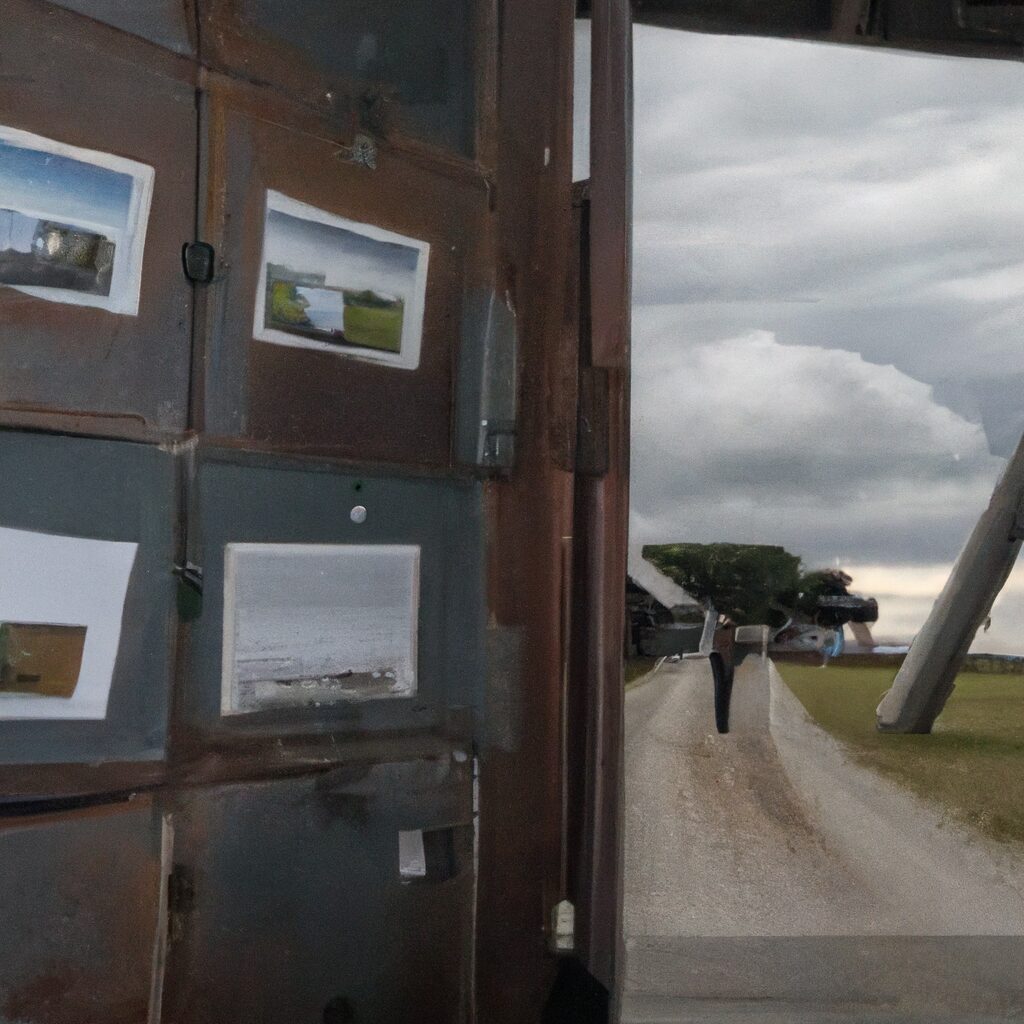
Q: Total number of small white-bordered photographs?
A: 4